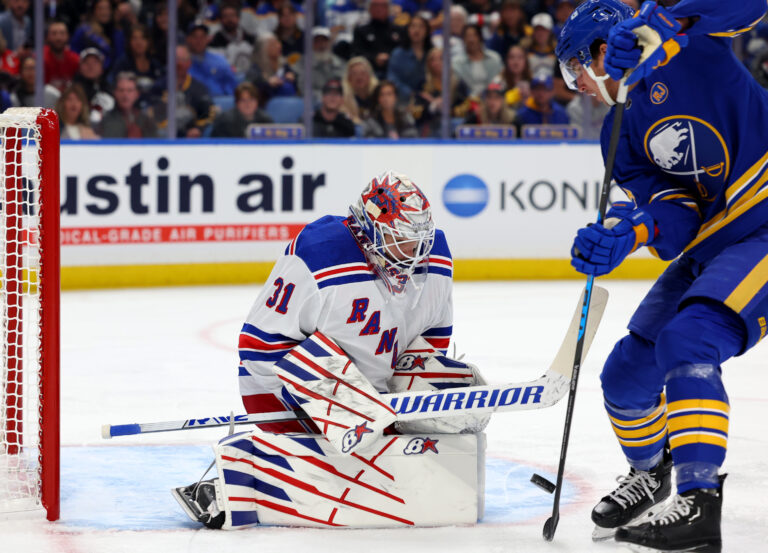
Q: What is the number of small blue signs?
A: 3